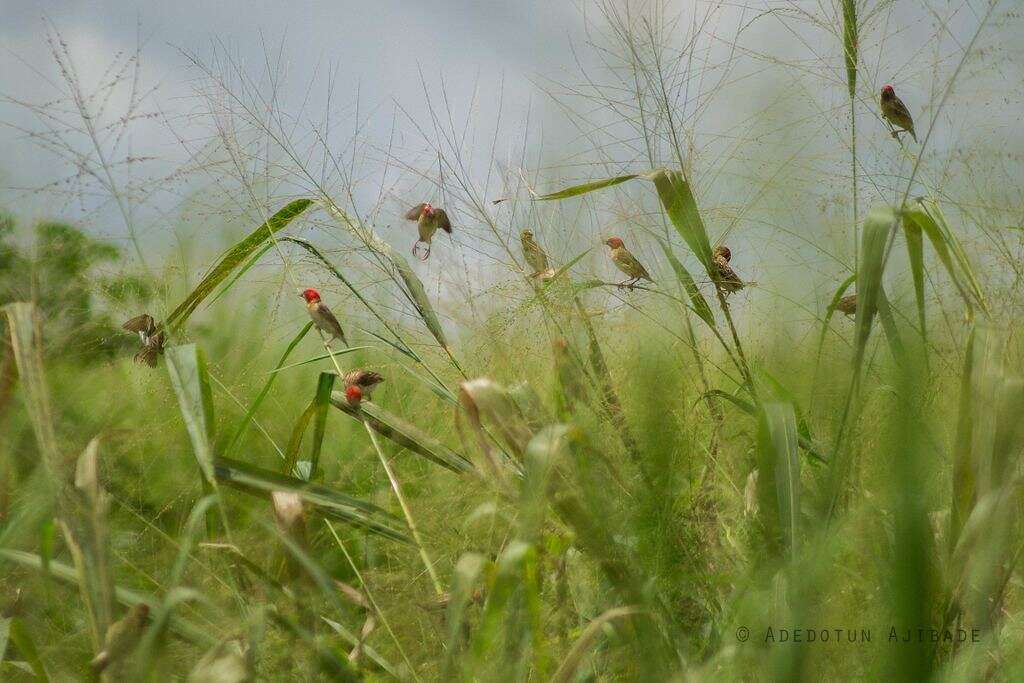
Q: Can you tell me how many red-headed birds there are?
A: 5